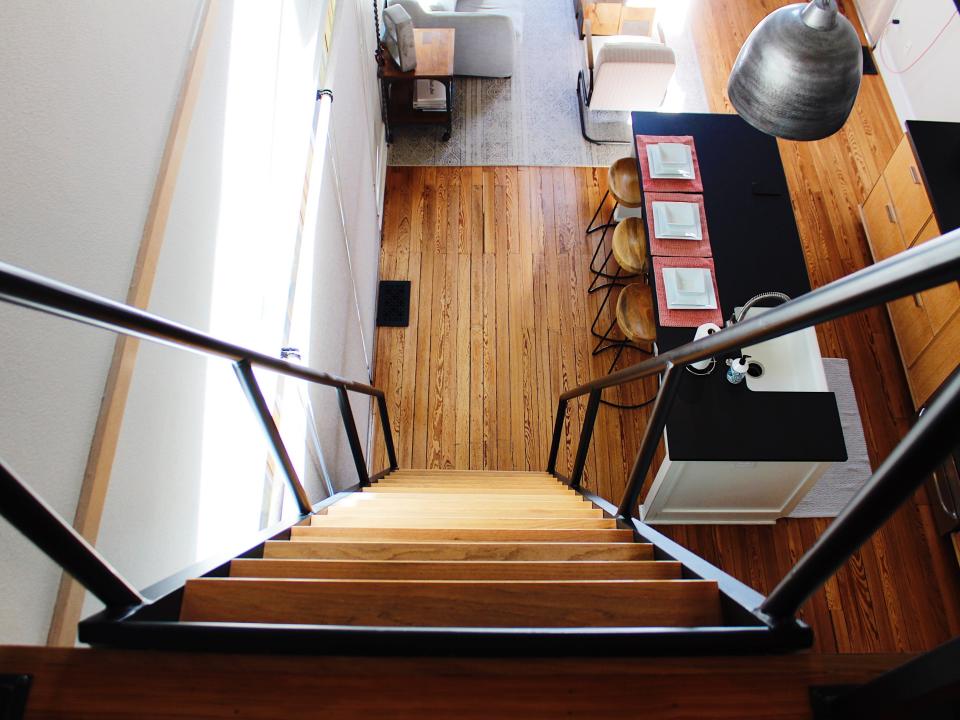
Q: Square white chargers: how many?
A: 3